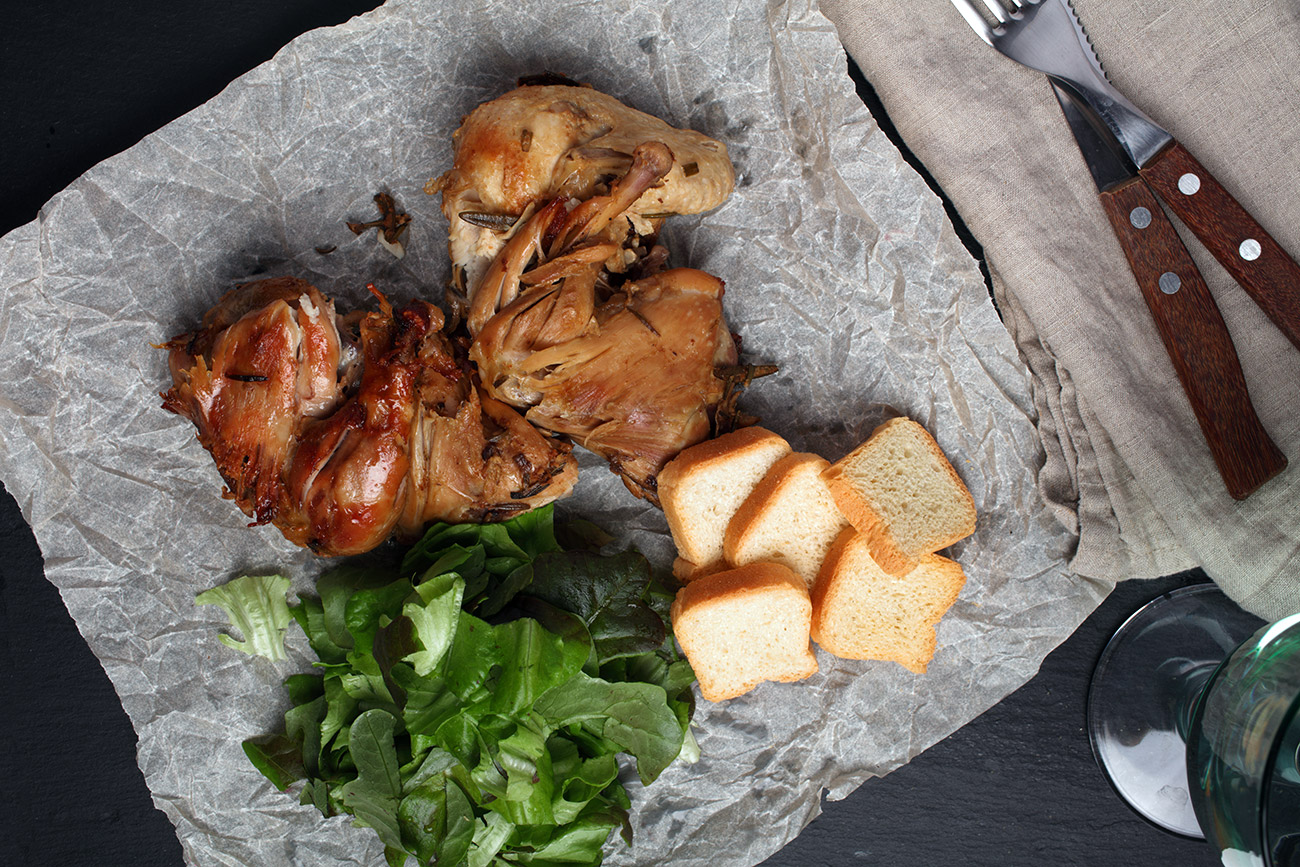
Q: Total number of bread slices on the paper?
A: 5